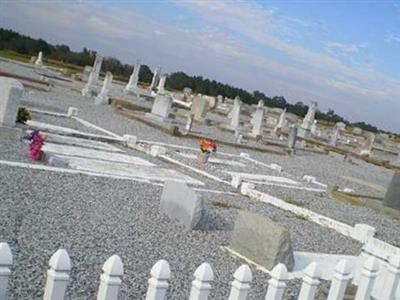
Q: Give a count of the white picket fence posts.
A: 11